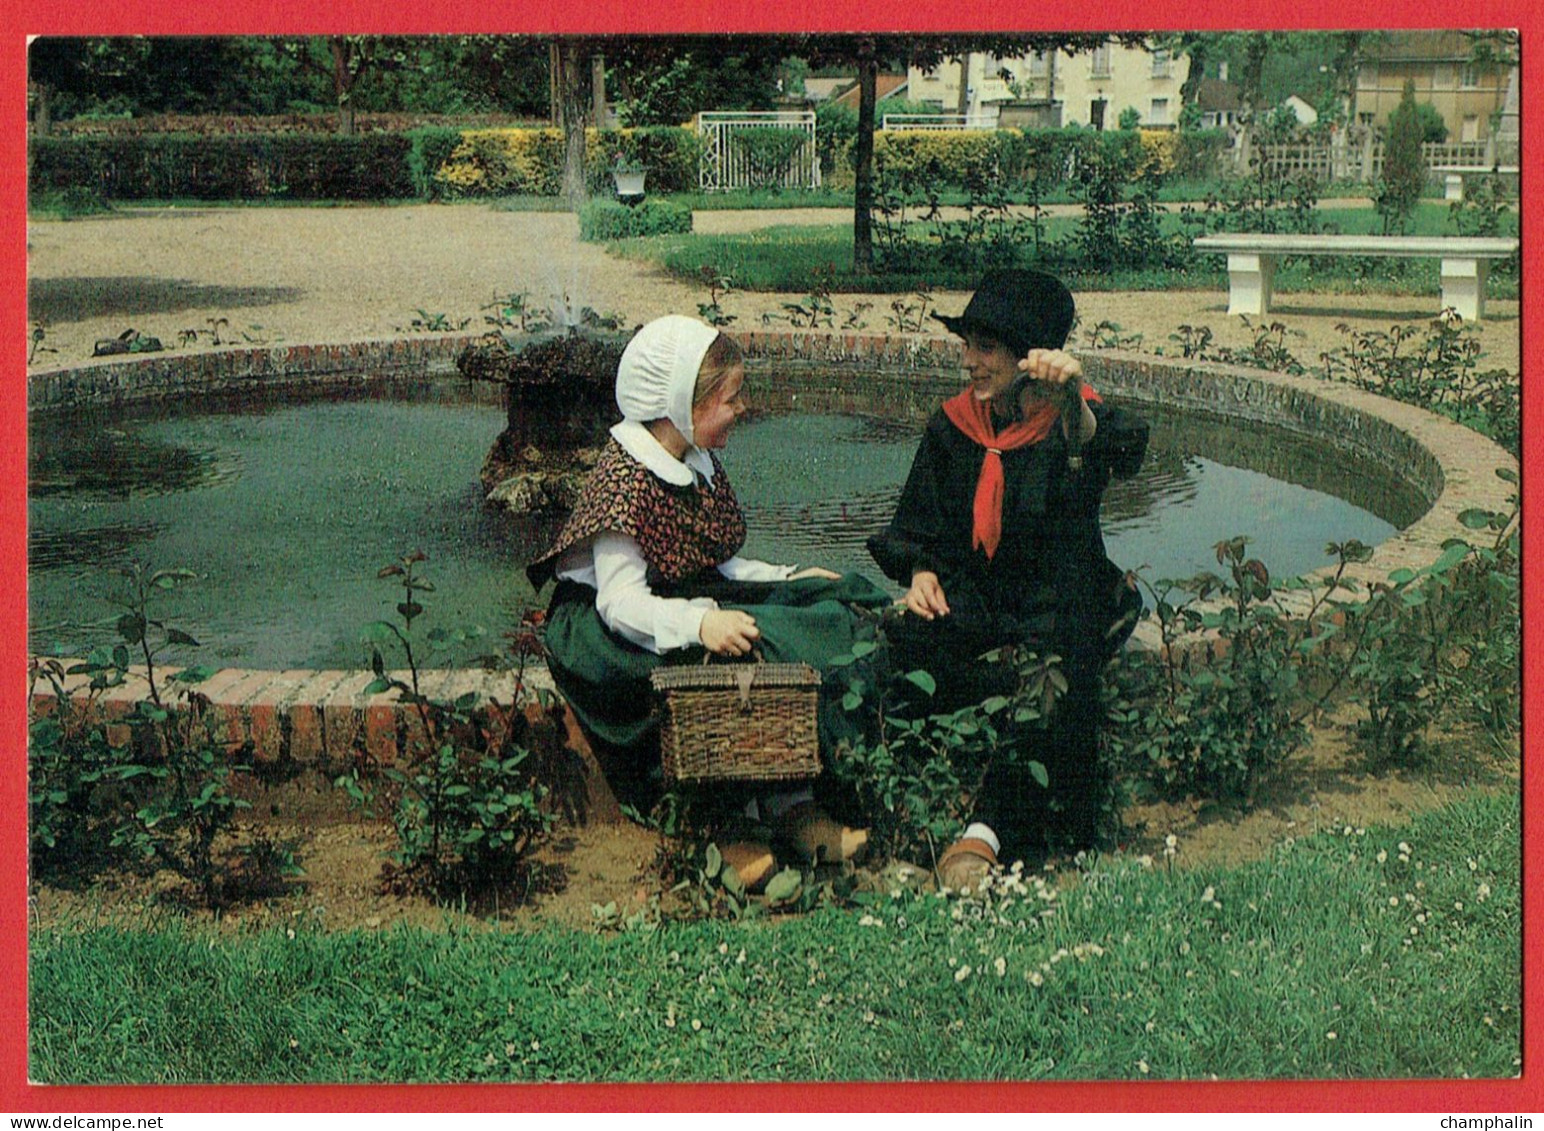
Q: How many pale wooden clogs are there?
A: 3